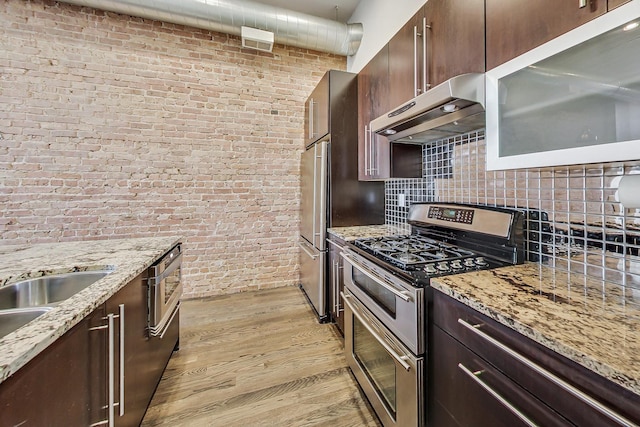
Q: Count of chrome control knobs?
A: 5